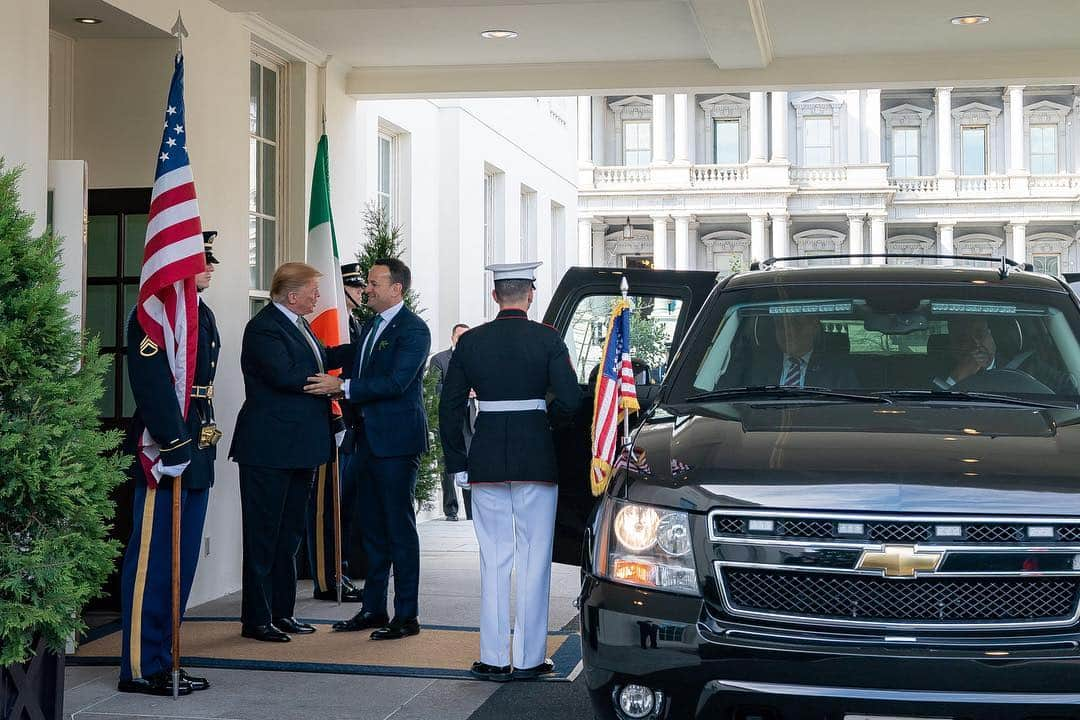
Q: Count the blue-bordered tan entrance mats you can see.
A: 1